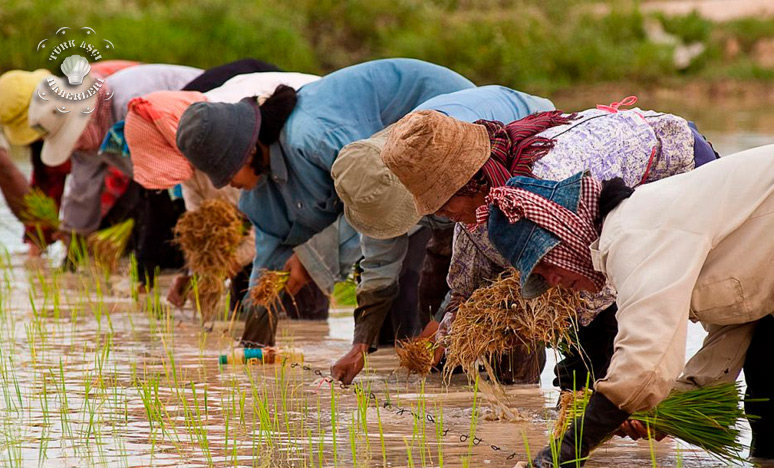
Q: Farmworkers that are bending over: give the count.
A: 8